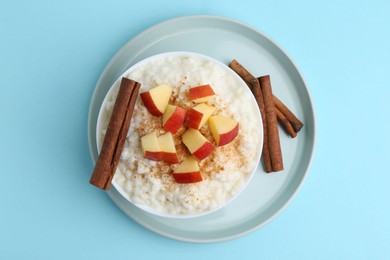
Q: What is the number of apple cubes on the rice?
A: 9